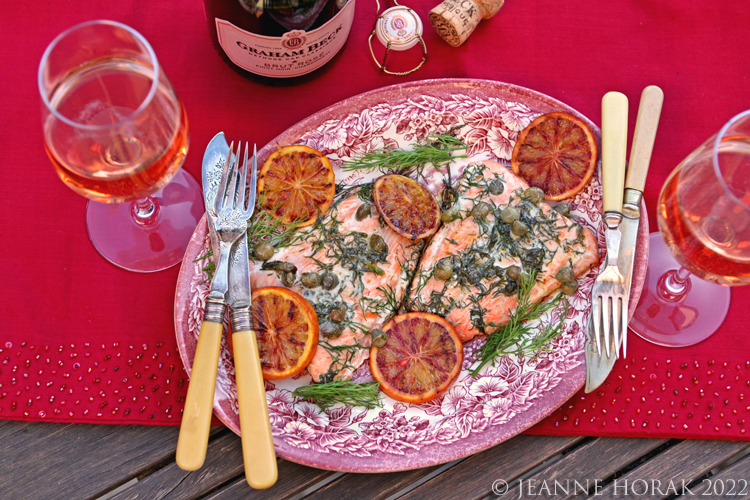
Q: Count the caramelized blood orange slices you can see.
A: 5